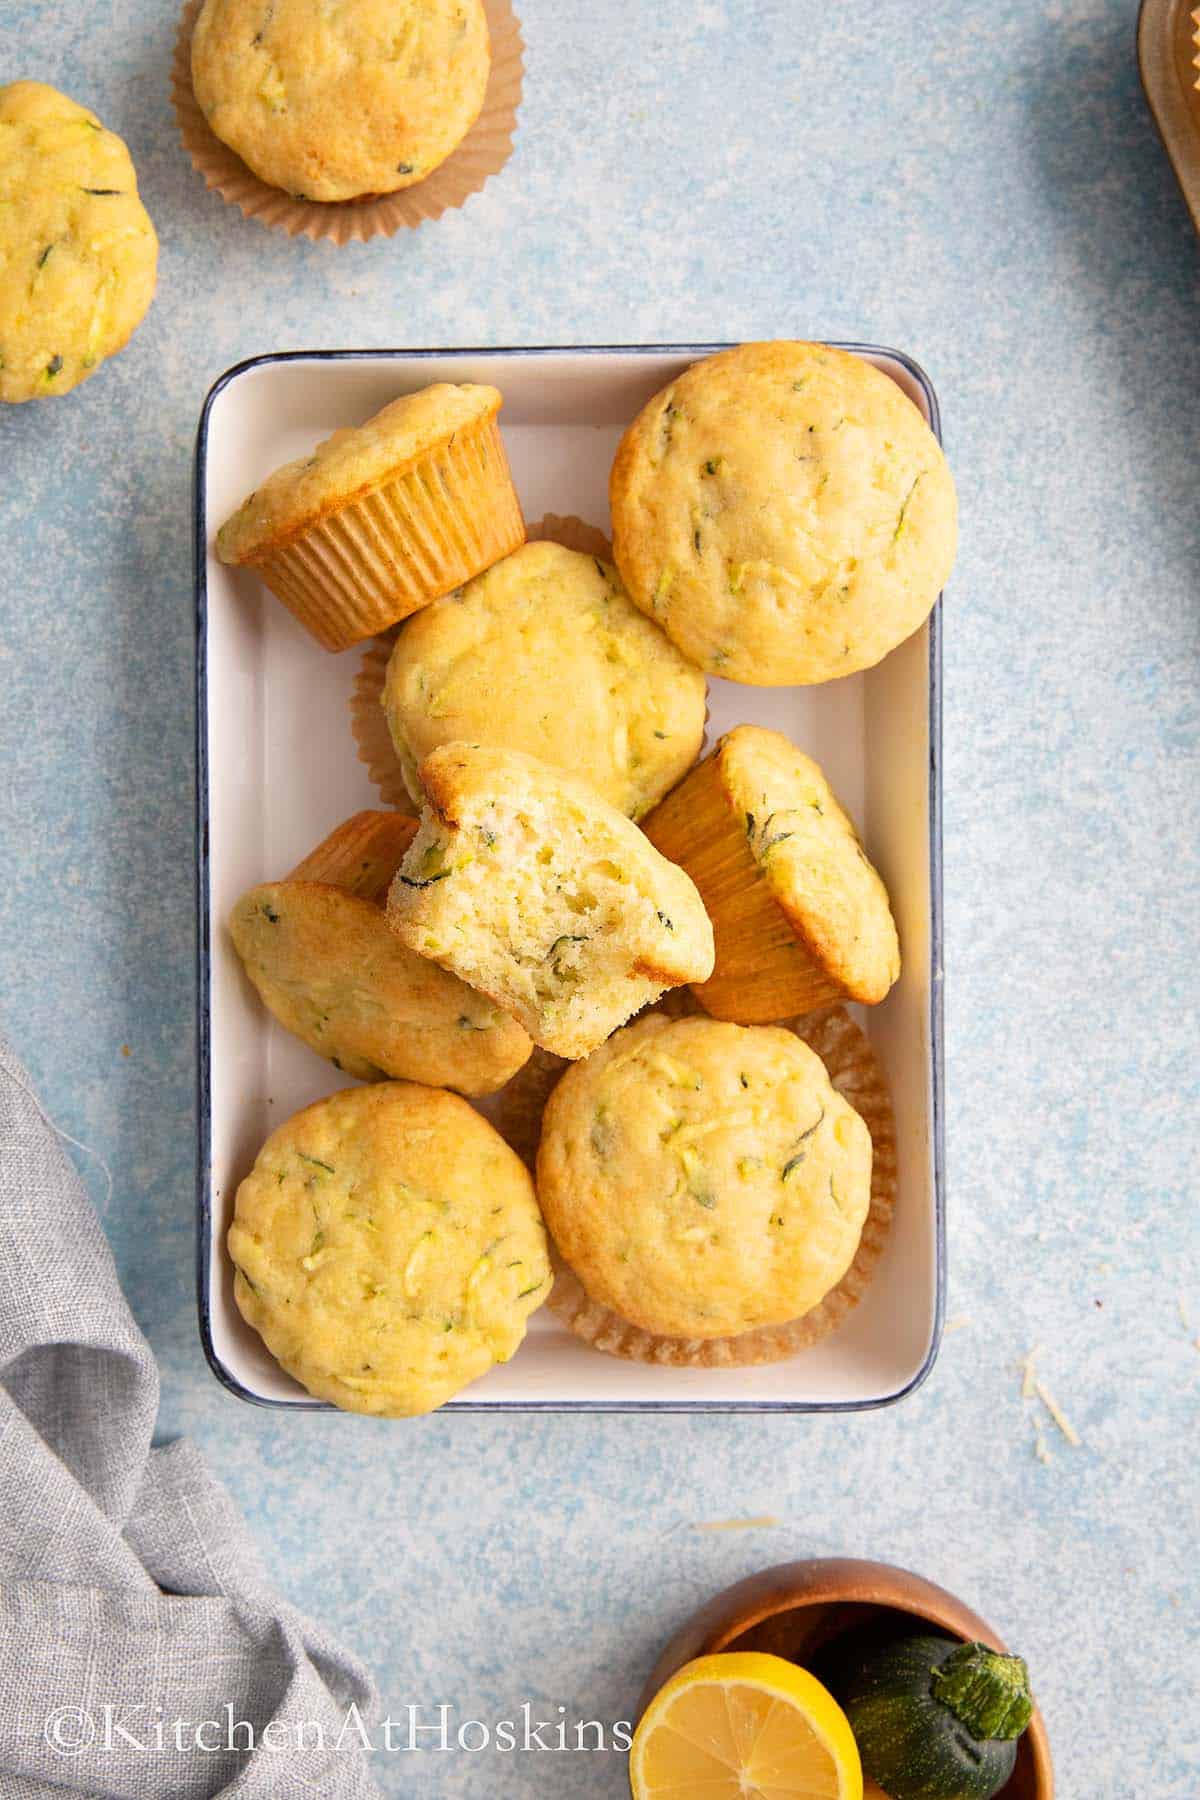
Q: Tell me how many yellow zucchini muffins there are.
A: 10